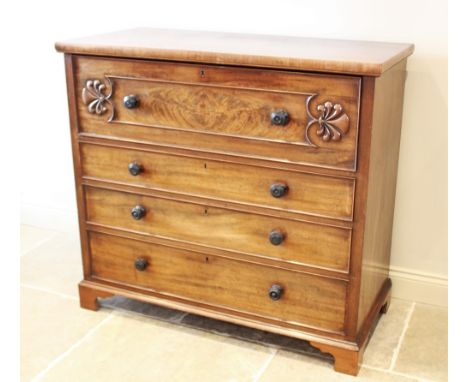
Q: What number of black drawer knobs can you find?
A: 8